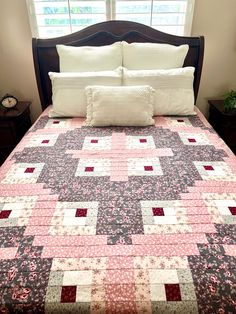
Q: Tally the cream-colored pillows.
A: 5